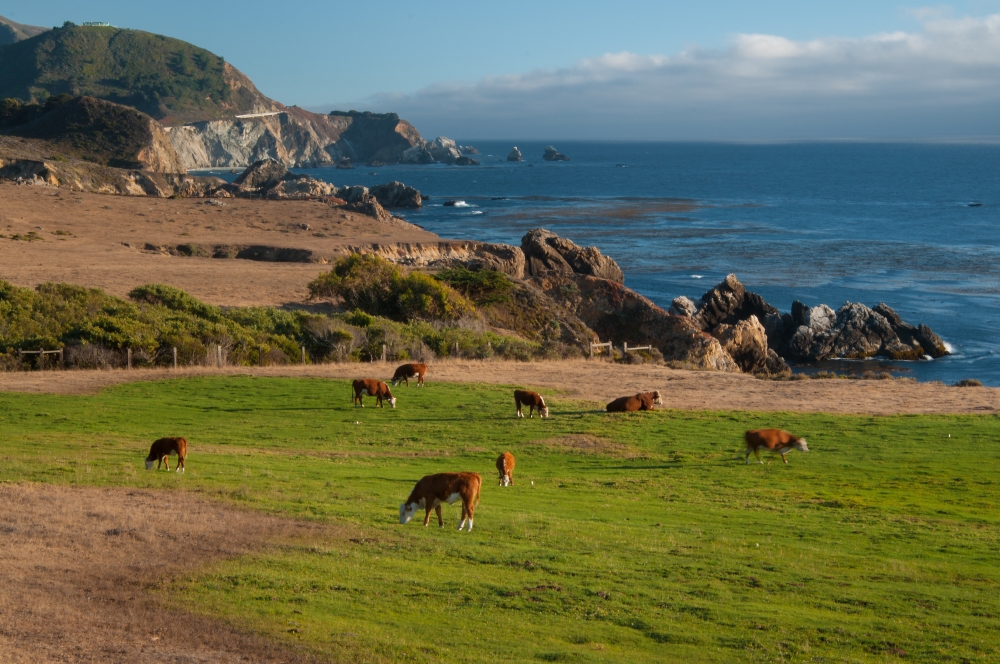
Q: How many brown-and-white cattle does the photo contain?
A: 8